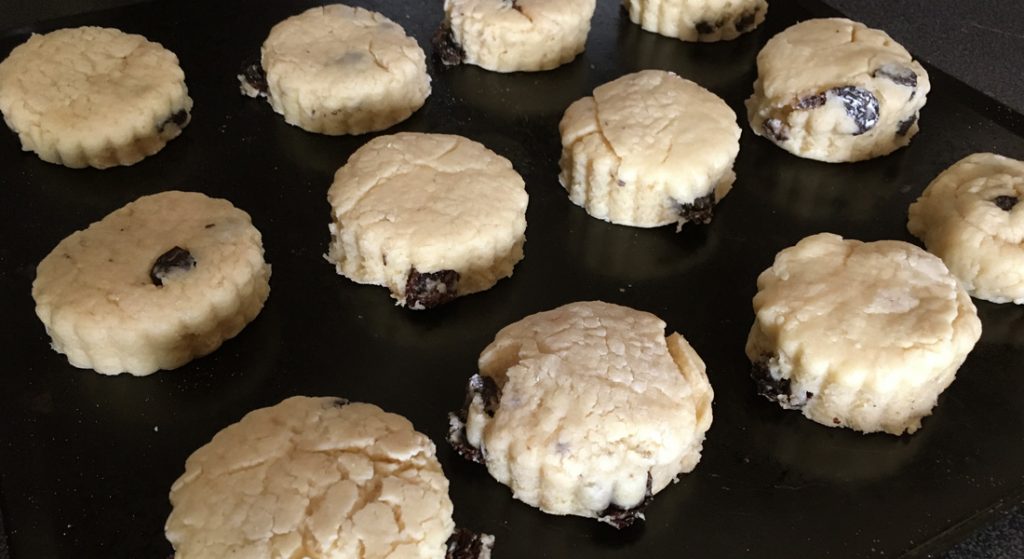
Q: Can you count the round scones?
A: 12